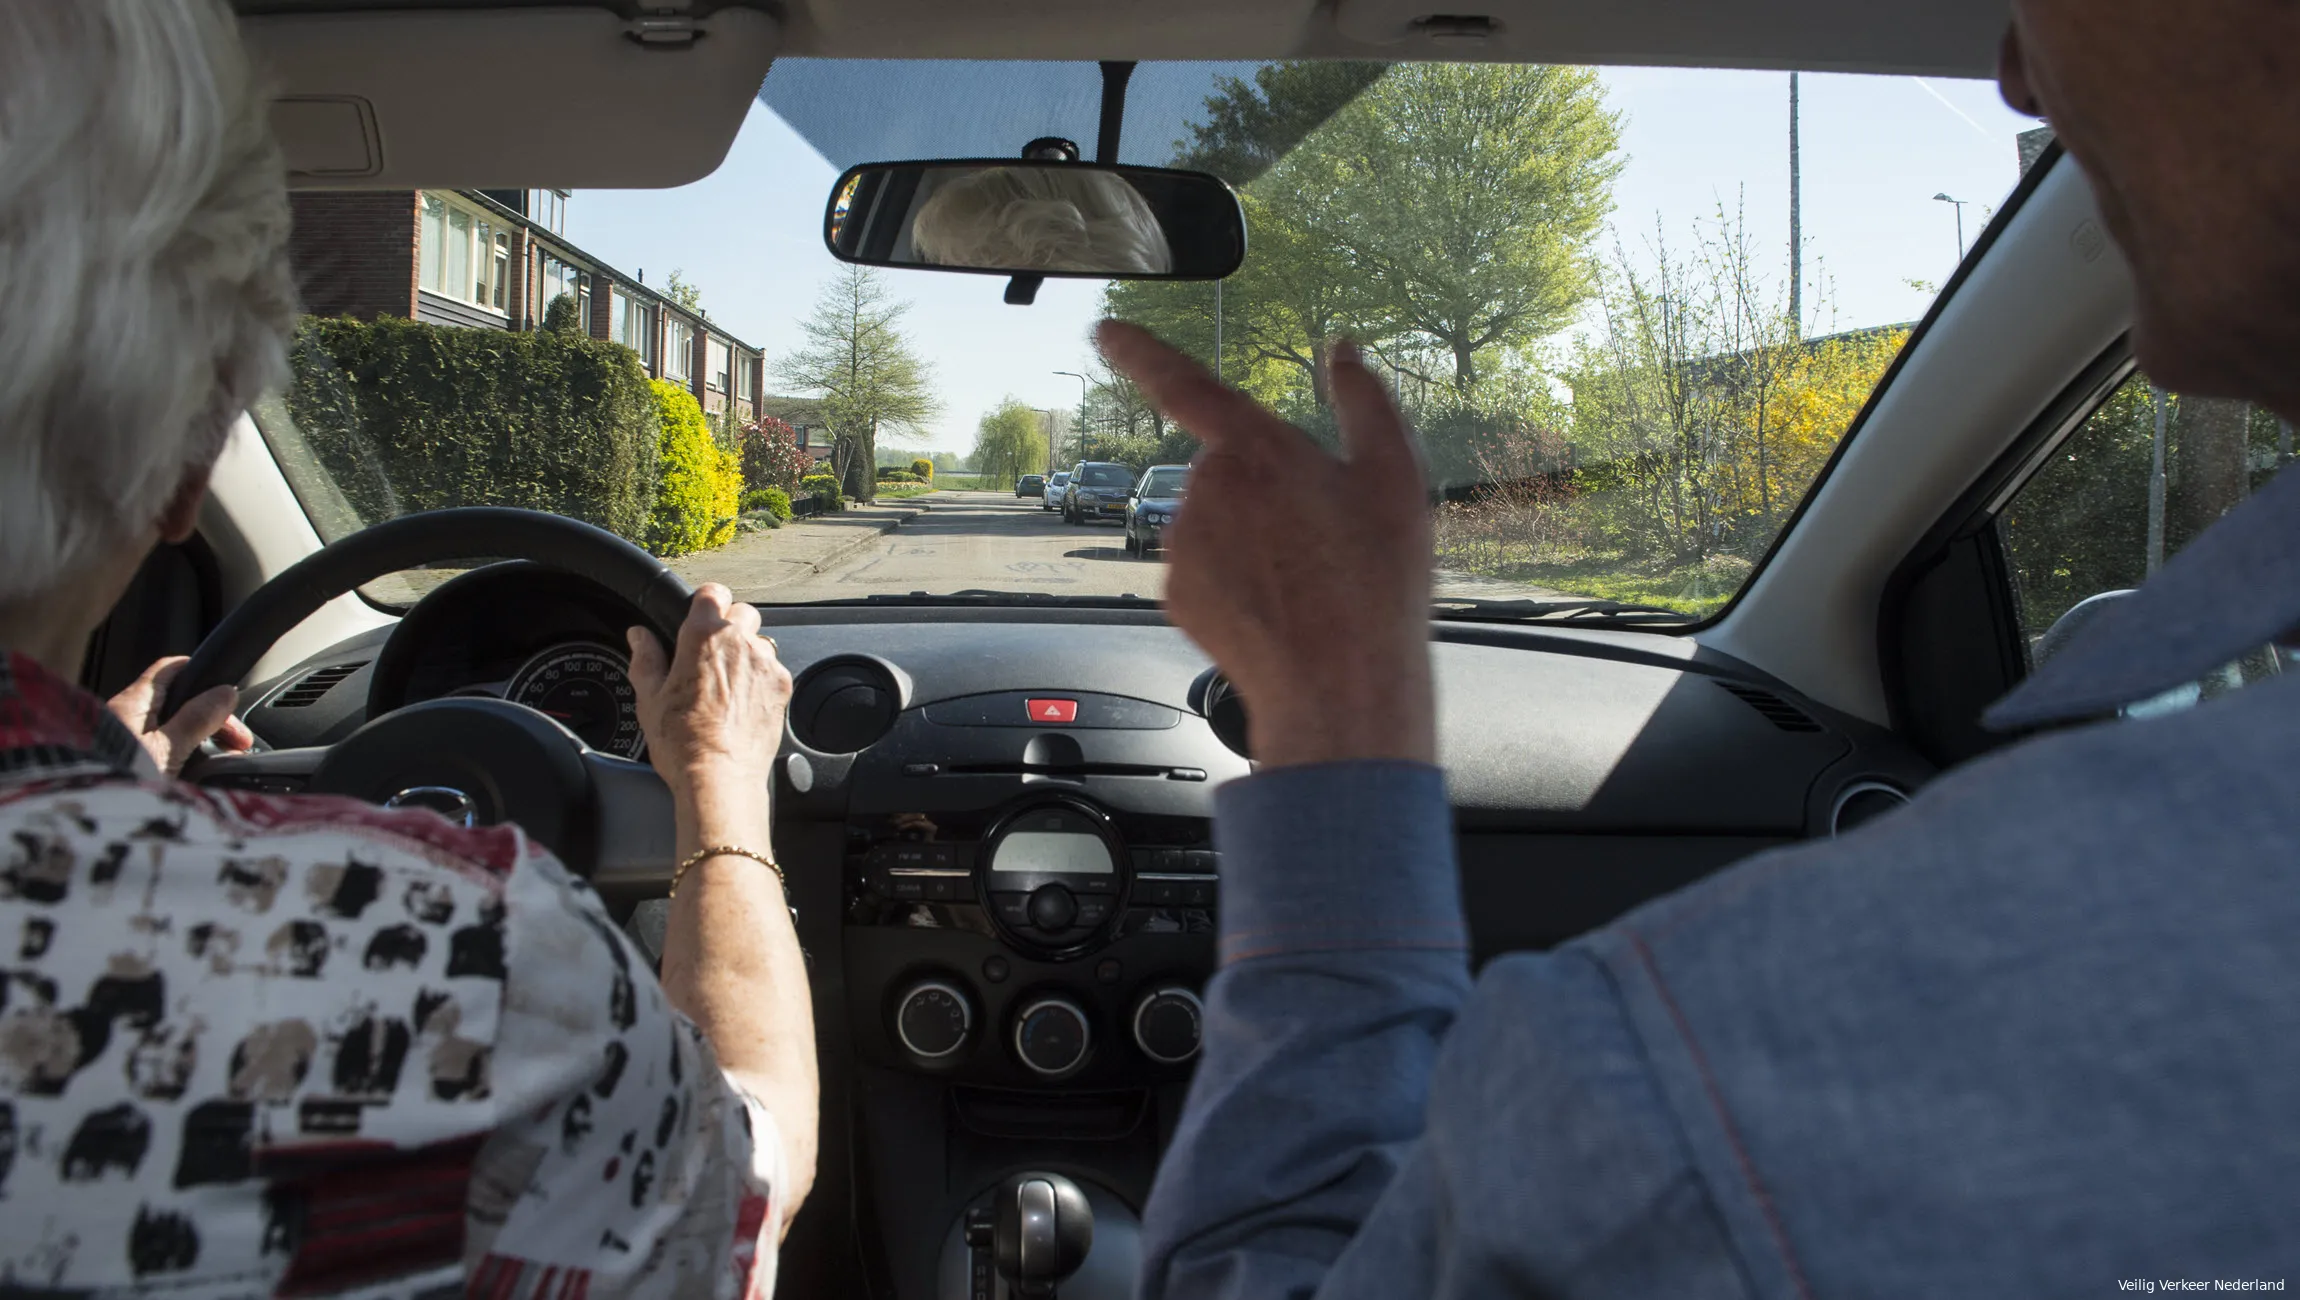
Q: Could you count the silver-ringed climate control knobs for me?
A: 3